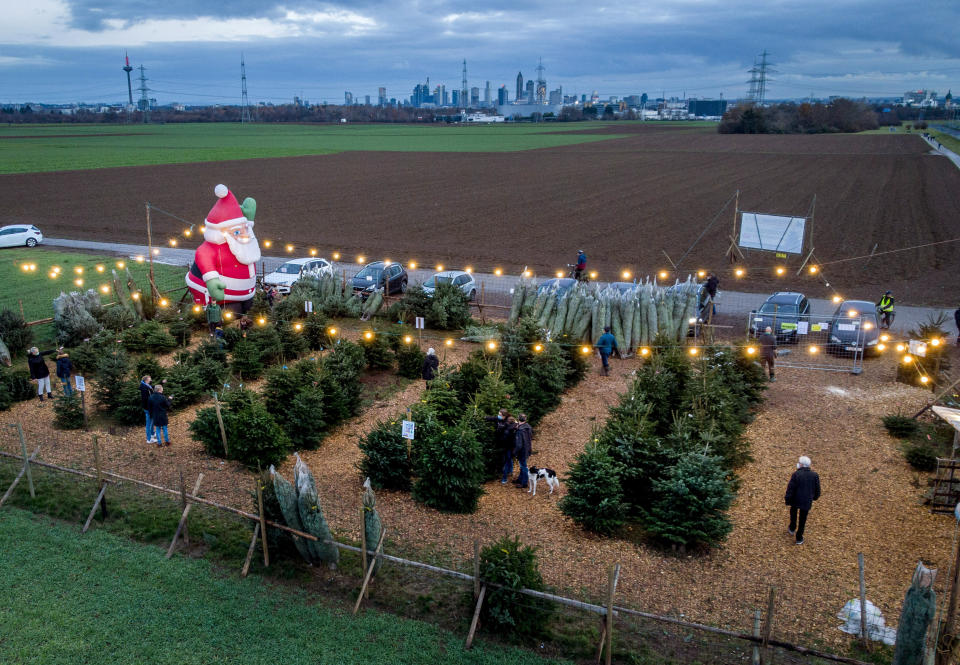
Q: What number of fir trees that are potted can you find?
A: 0